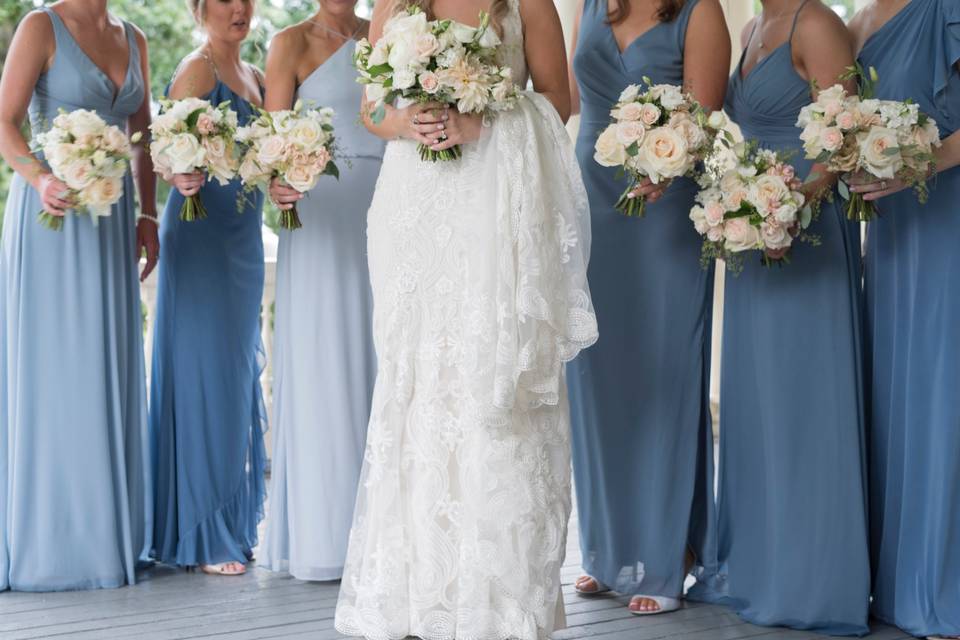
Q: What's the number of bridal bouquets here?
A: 7